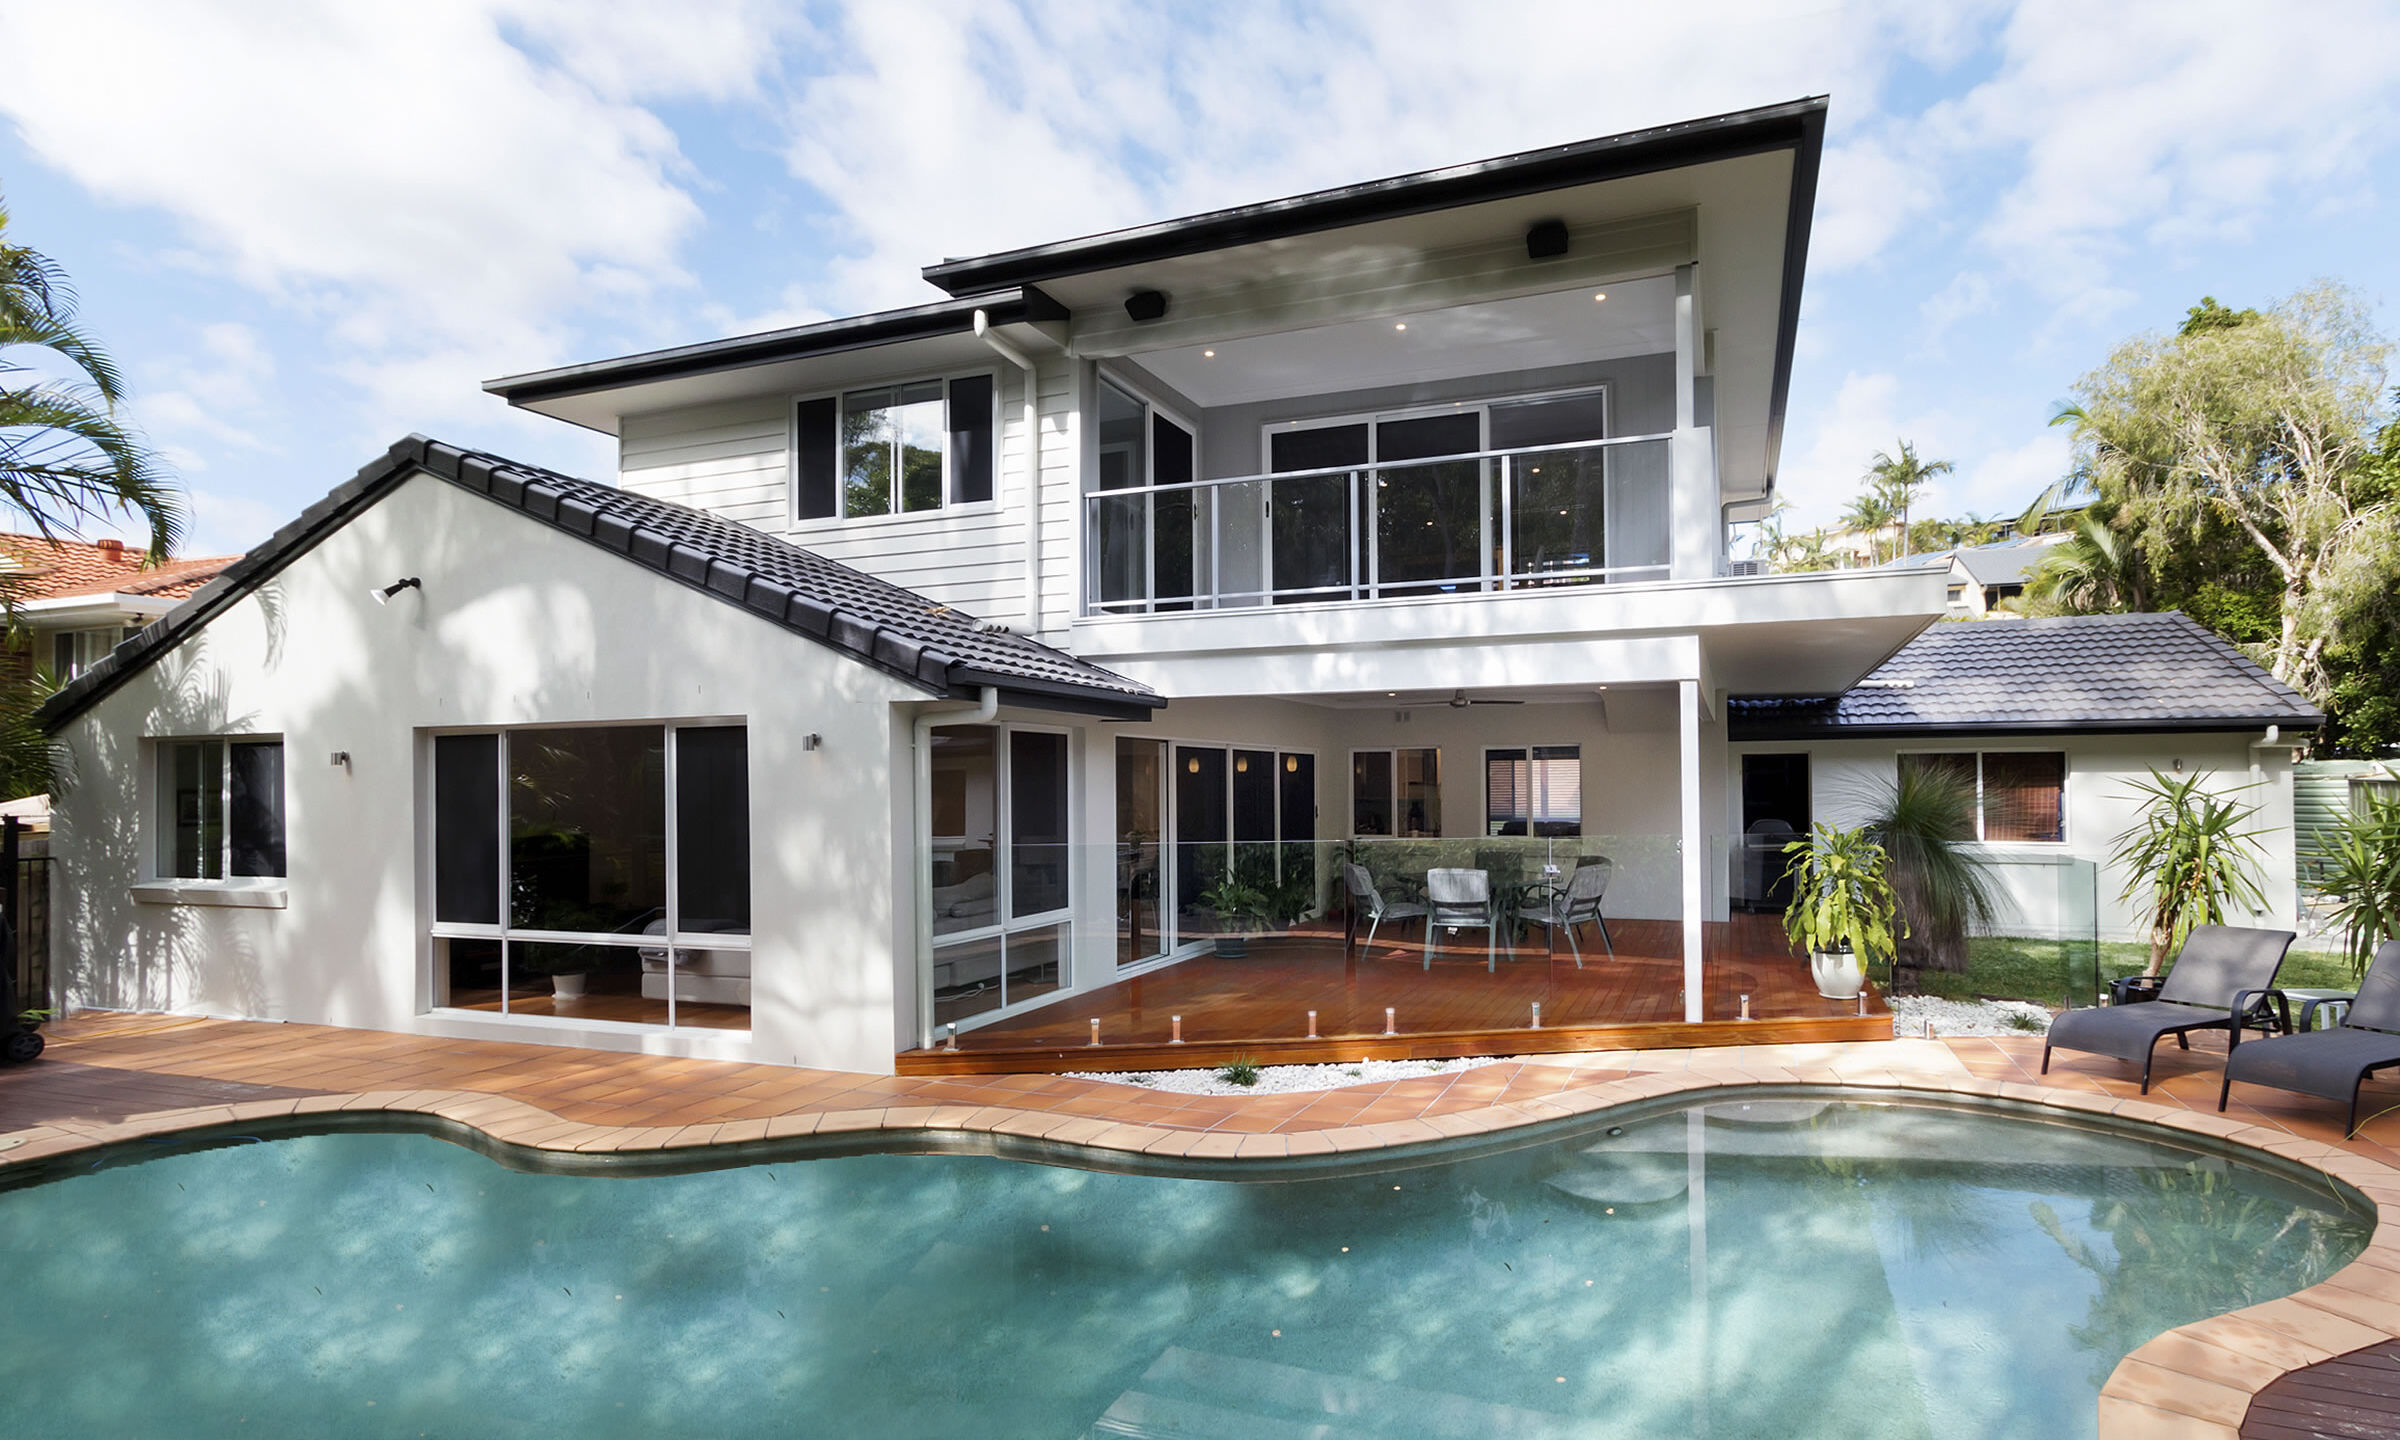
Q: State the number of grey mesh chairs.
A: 2